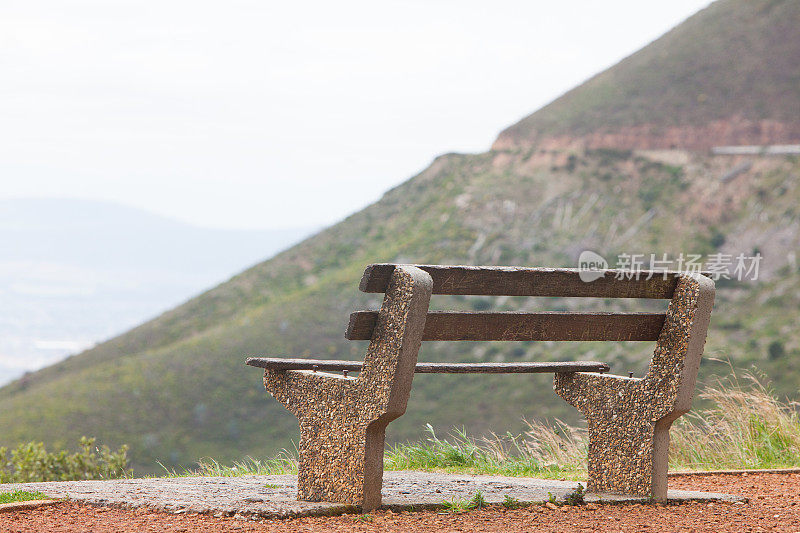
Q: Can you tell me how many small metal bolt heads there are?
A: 4